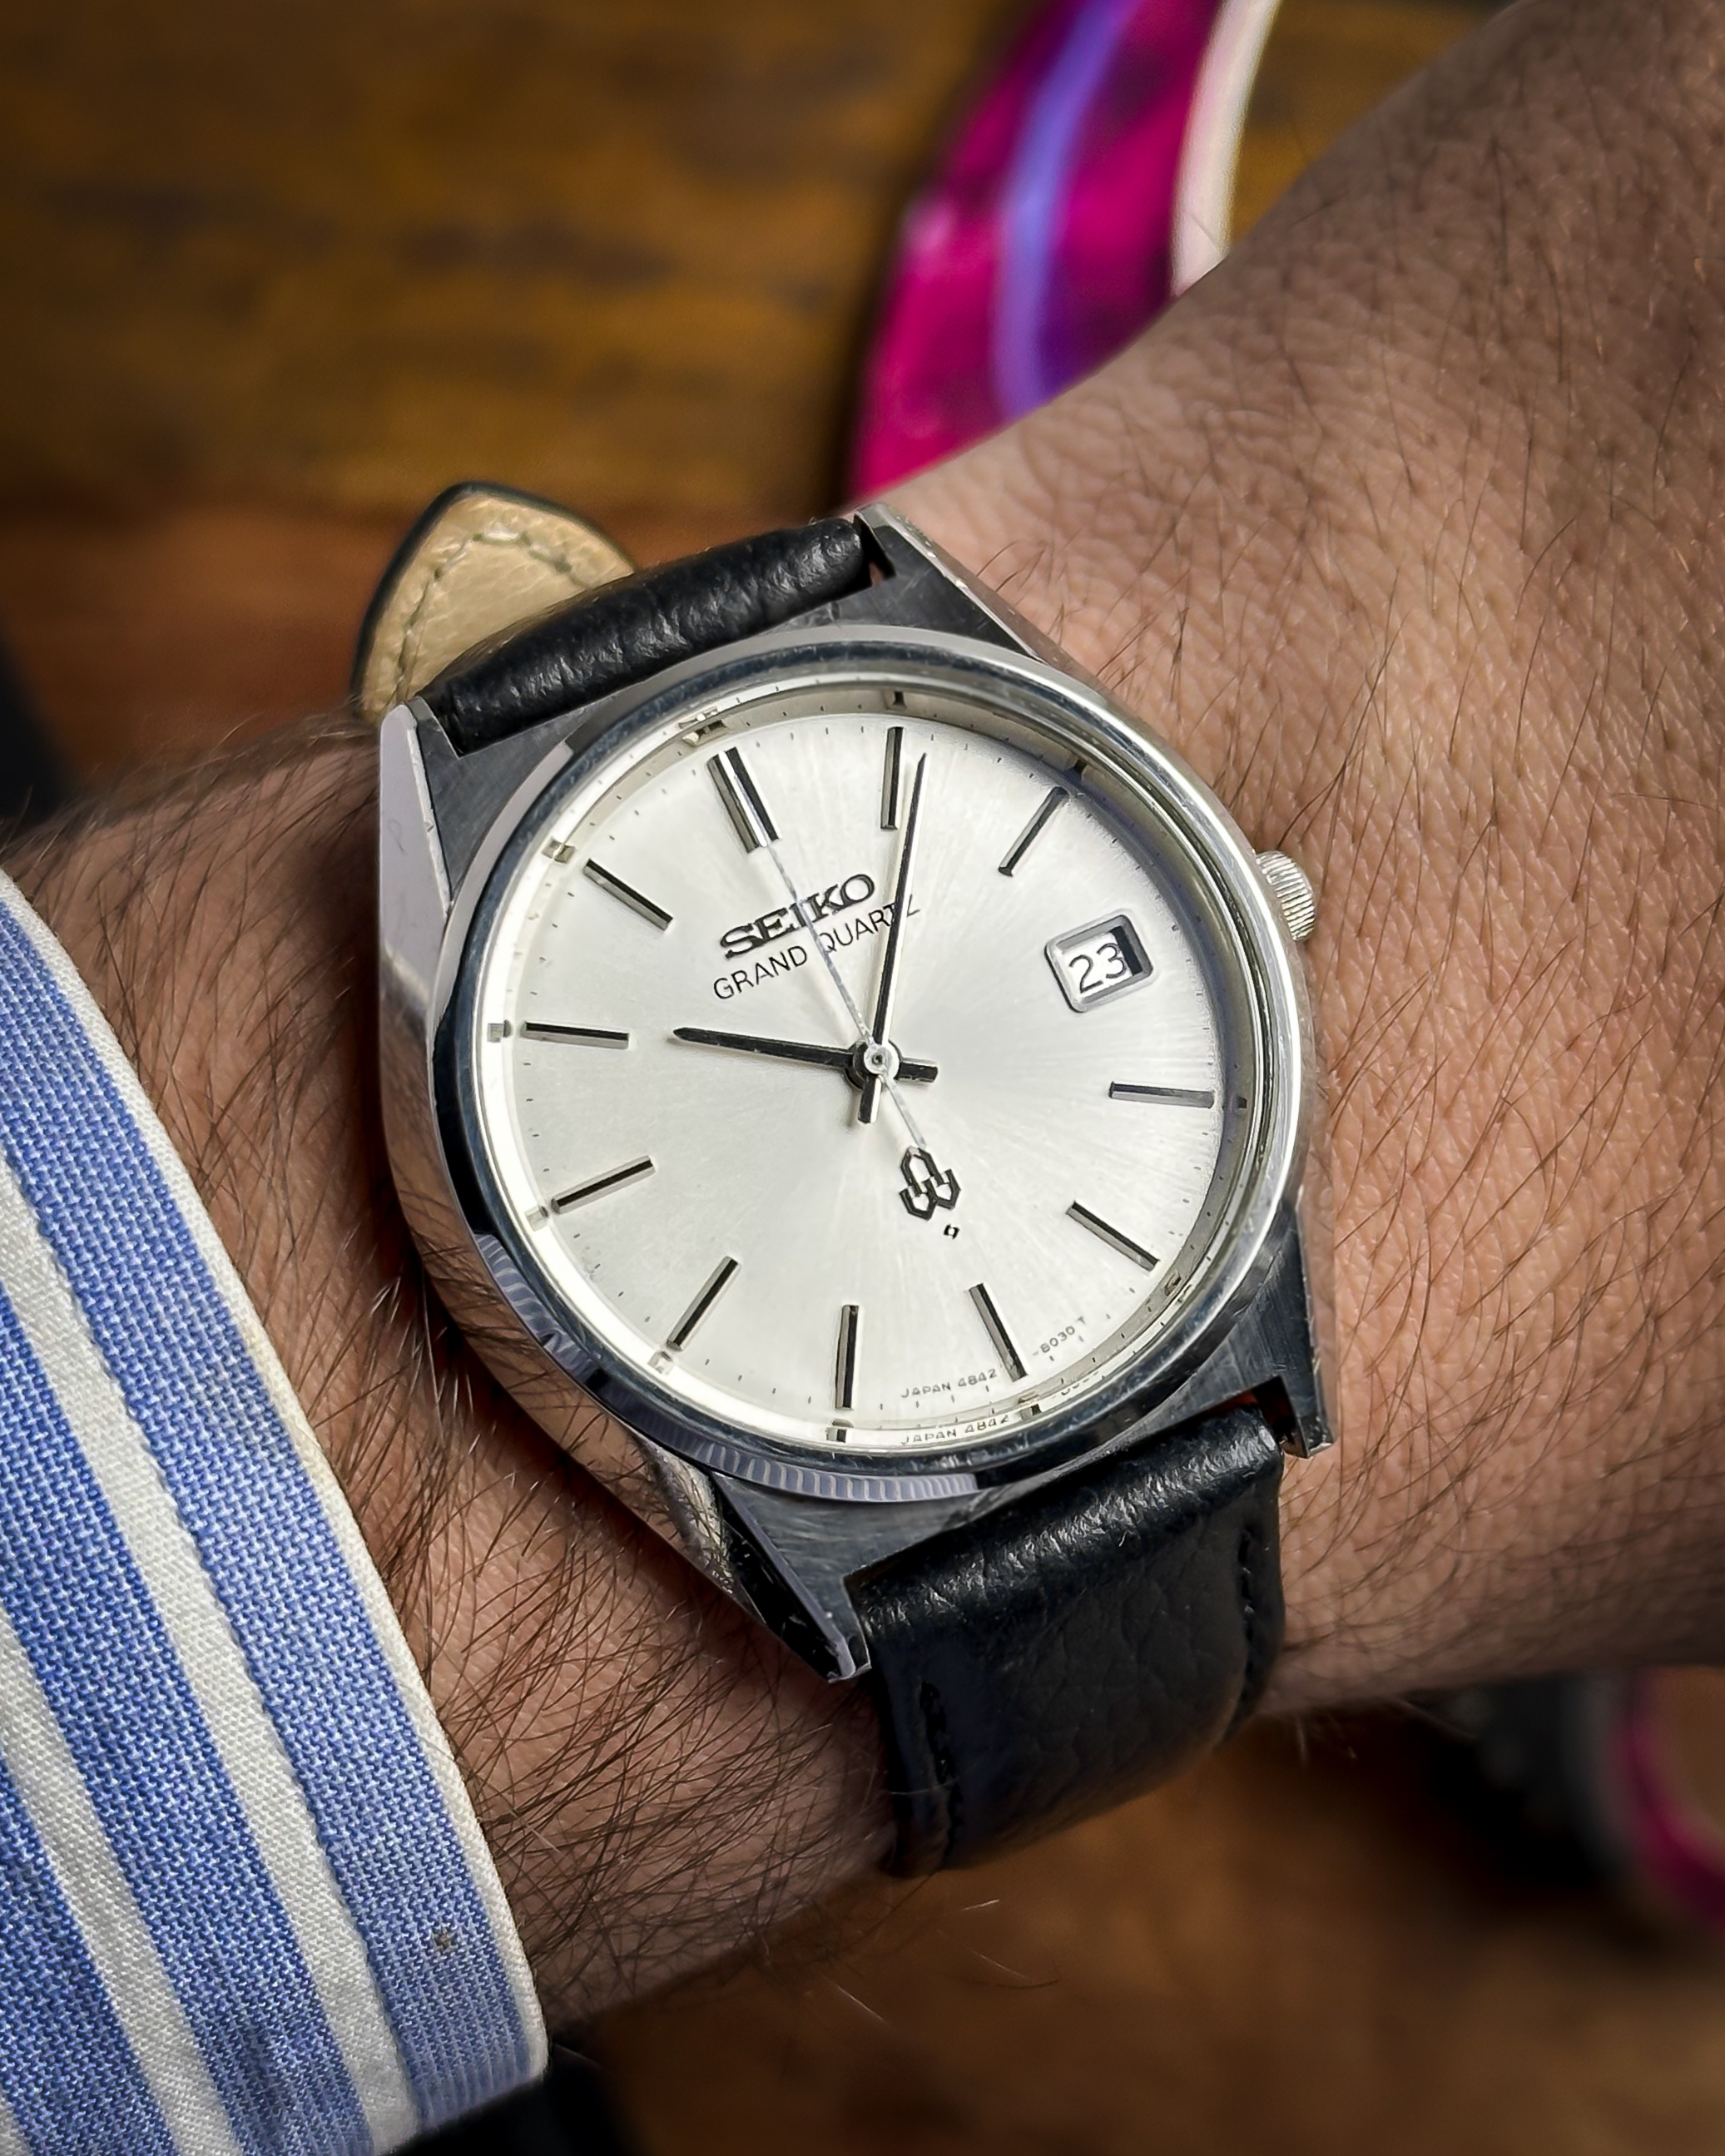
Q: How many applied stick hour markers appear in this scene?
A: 11